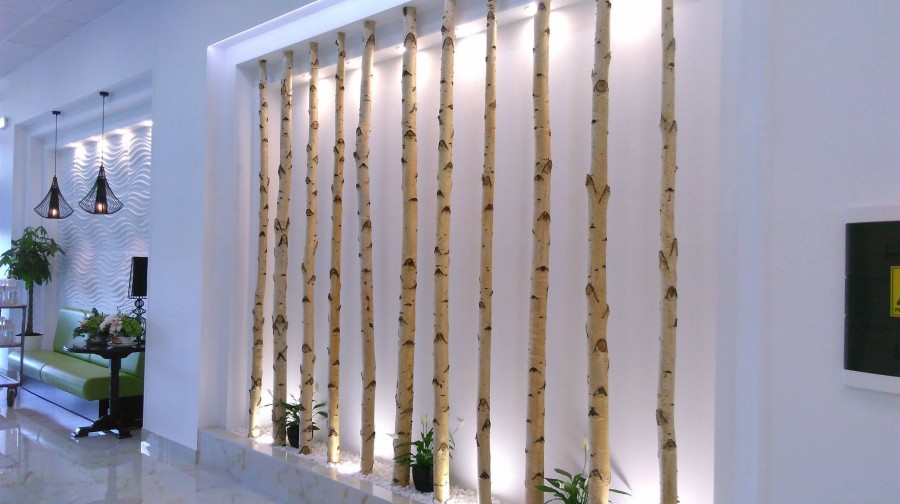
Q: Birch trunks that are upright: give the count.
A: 11